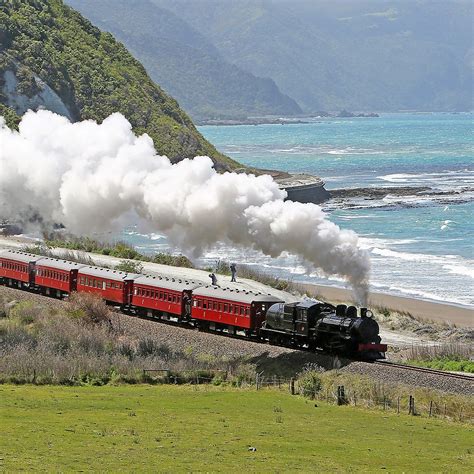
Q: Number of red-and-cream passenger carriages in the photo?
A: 5